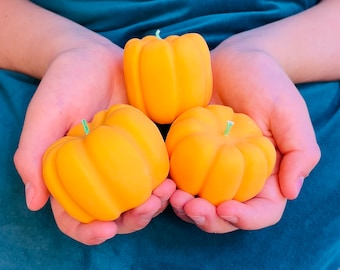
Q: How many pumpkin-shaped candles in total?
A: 3